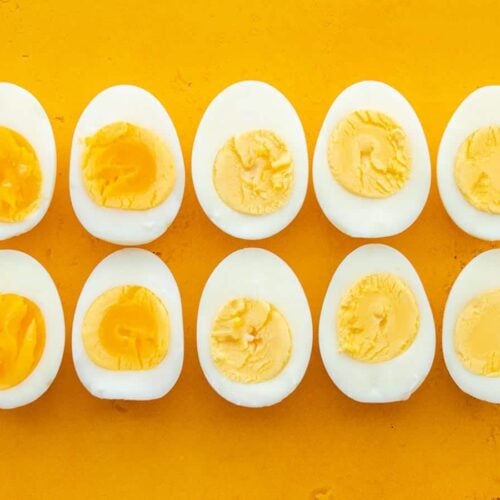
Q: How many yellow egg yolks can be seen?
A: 10